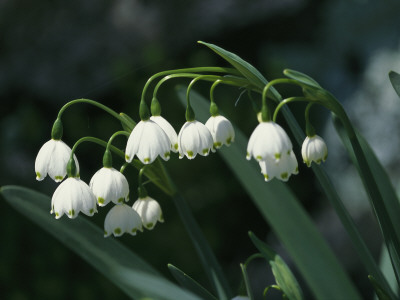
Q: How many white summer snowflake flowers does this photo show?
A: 12